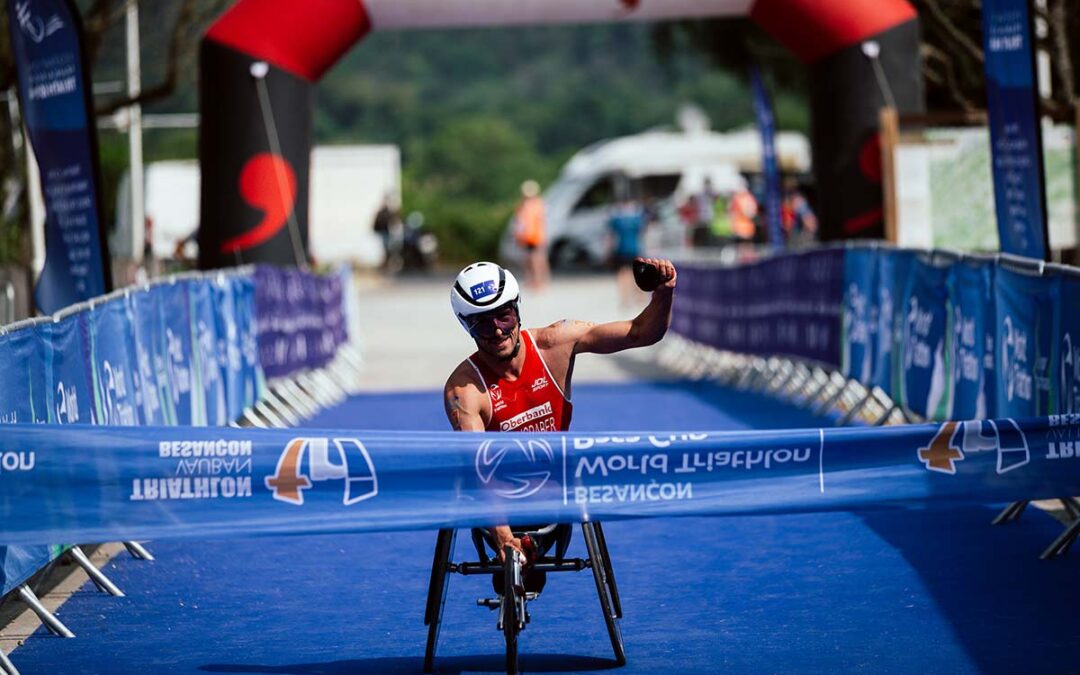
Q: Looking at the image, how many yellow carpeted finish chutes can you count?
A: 0